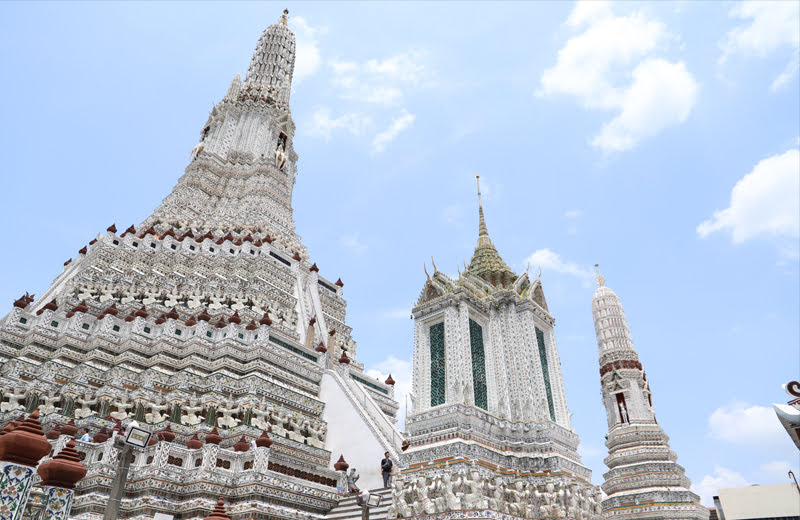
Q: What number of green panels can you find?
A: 3